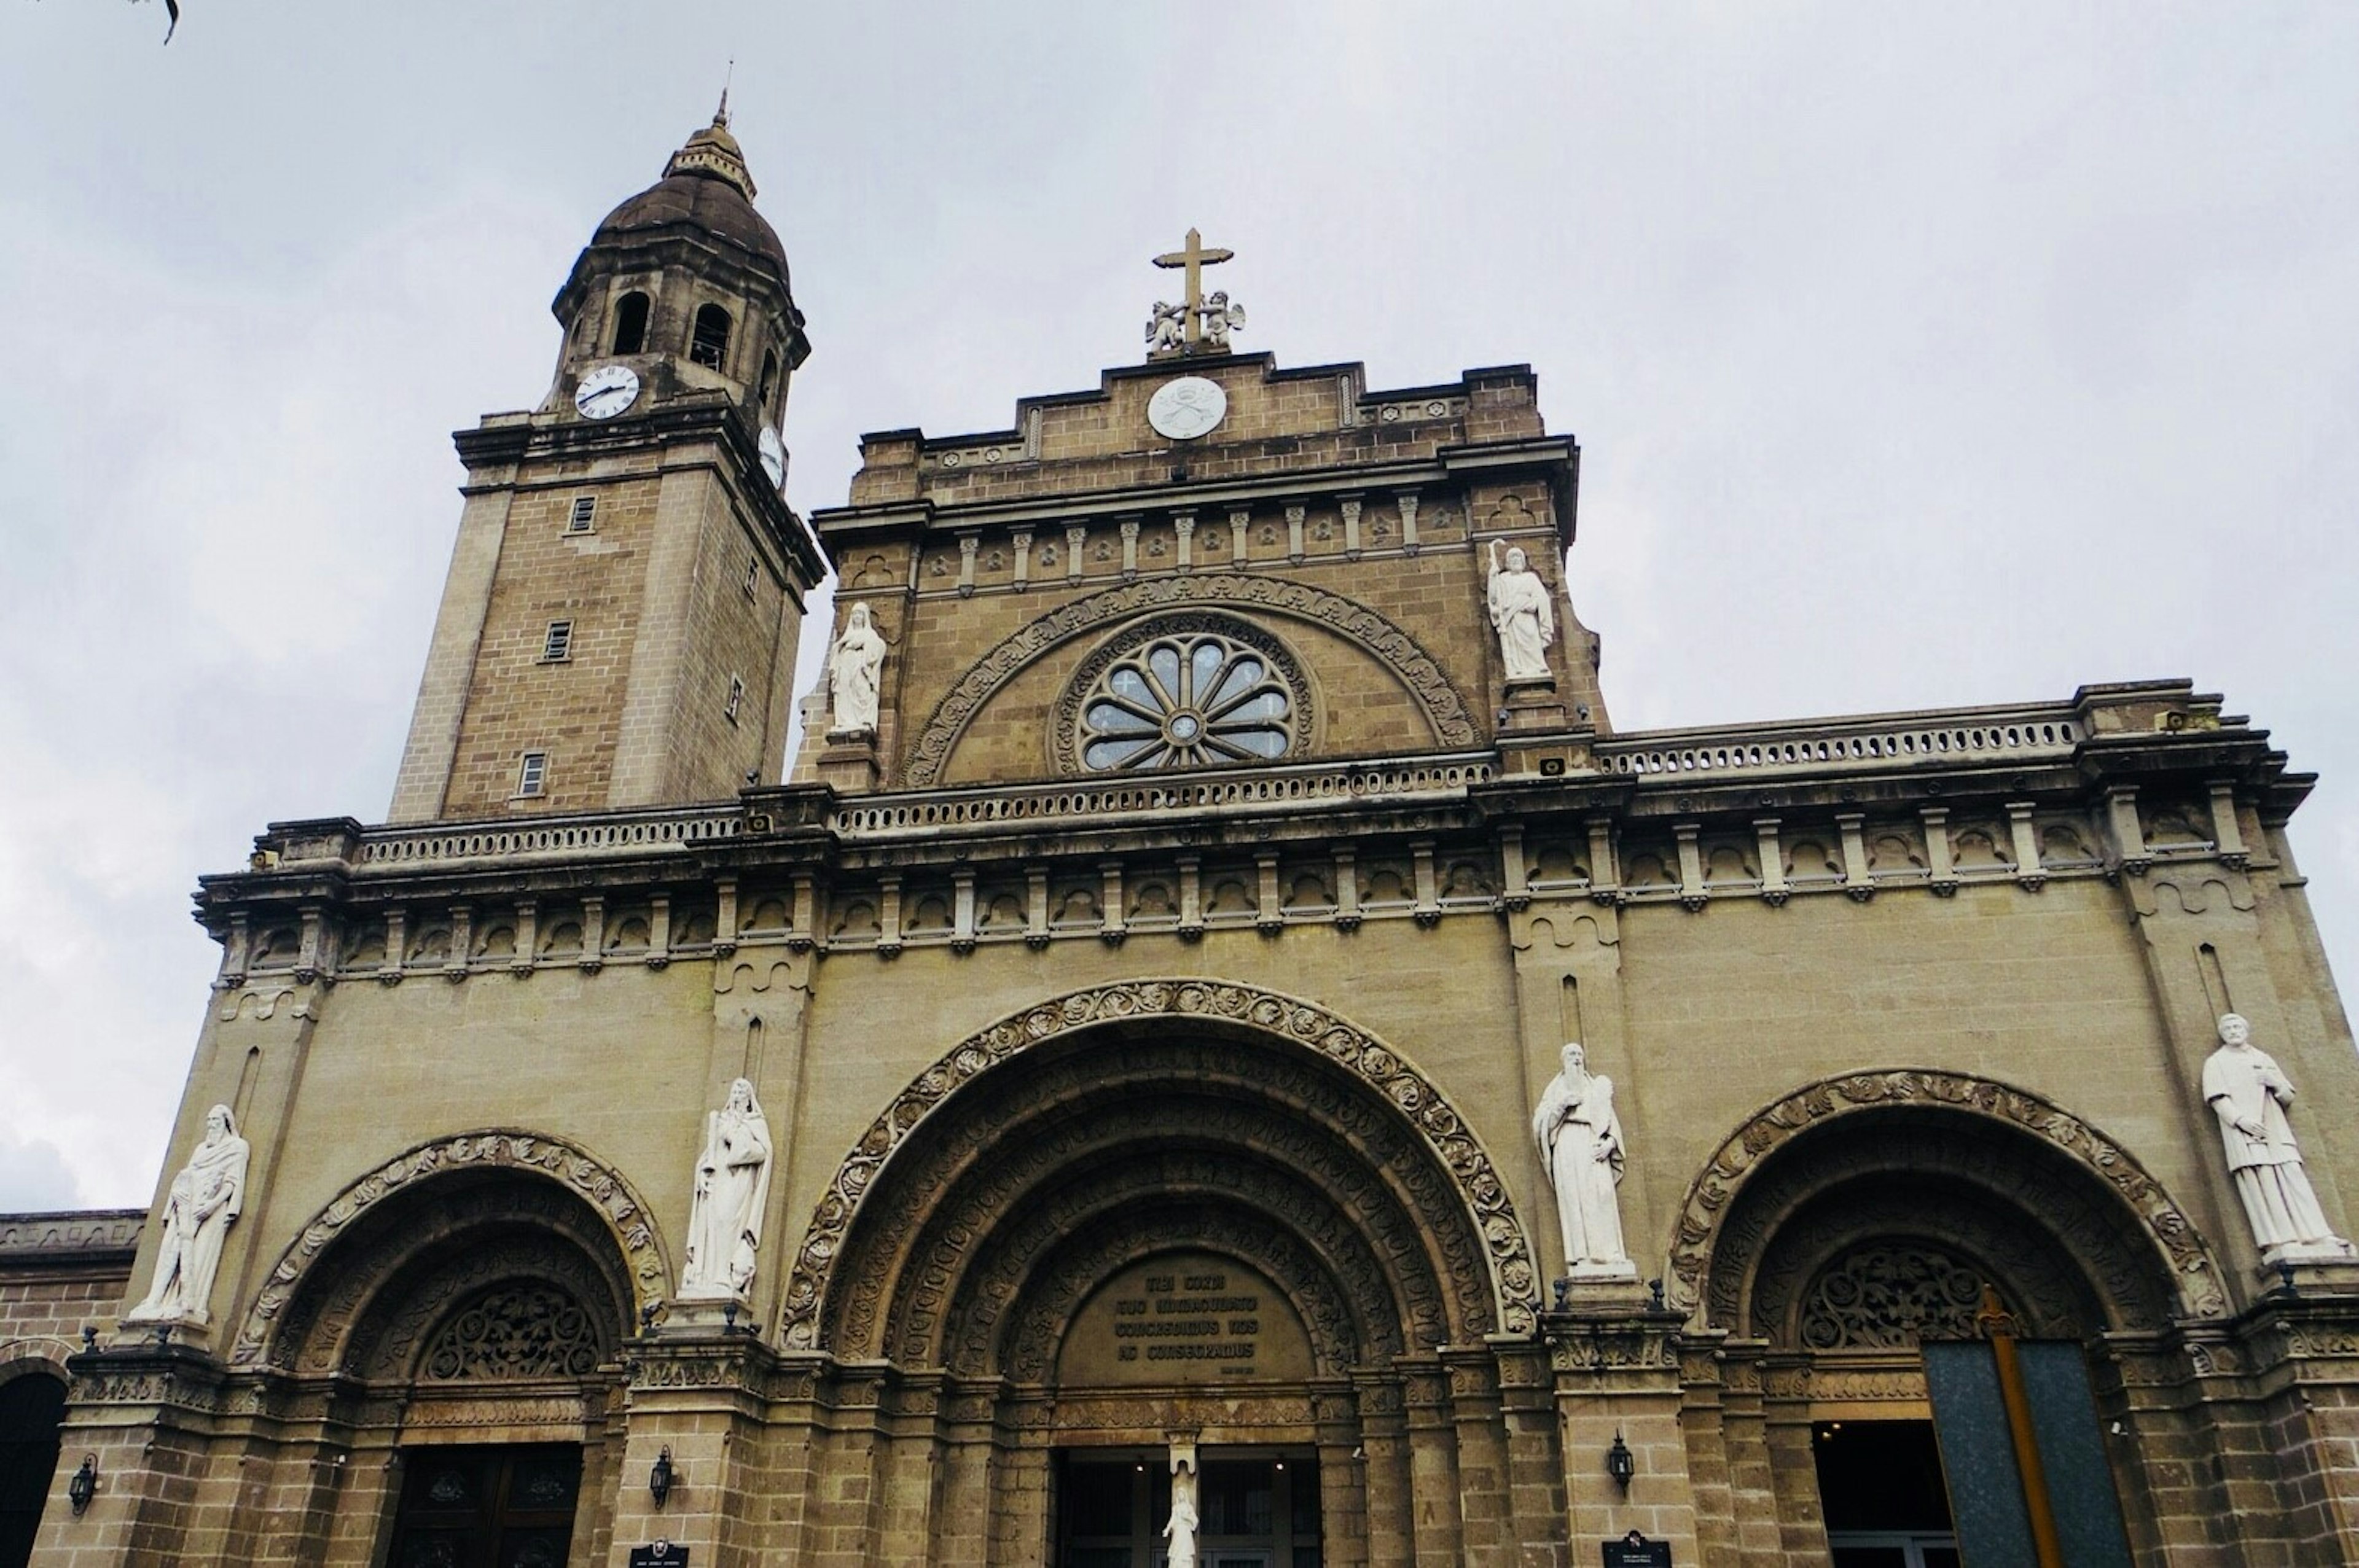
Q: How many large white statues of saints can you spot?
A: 6